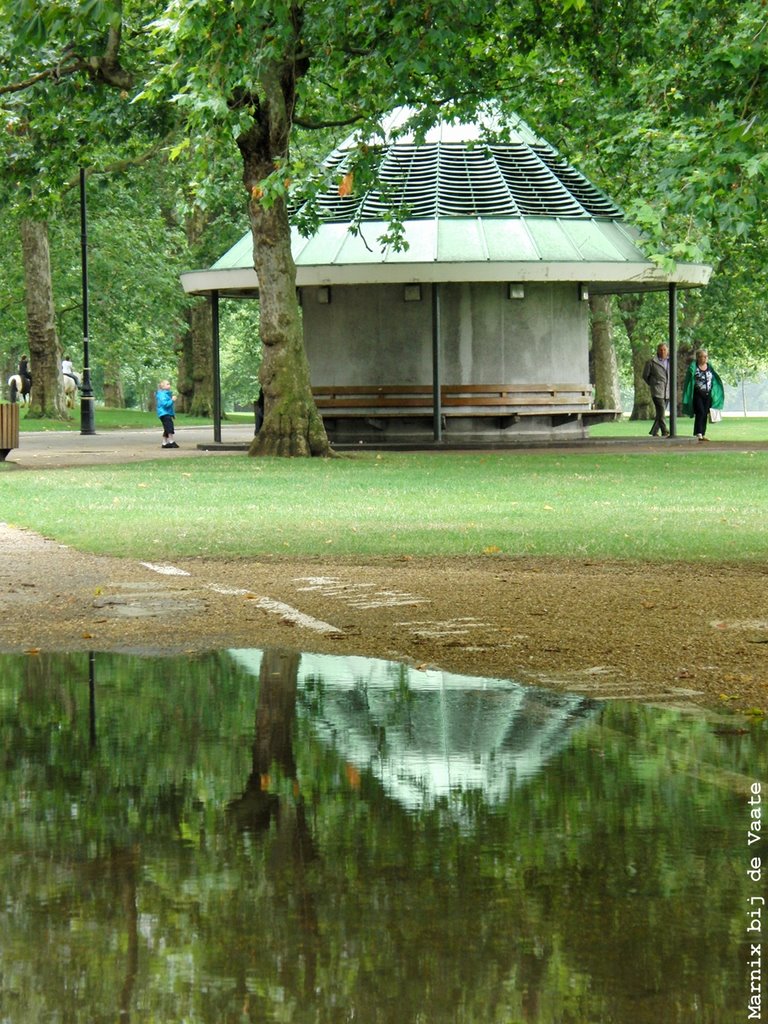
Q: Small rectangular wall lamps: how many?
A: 4